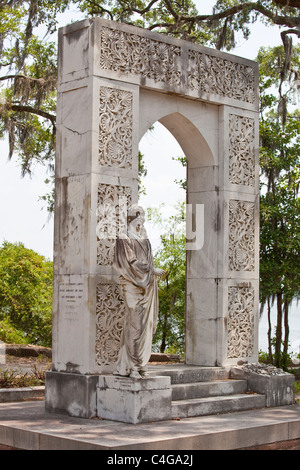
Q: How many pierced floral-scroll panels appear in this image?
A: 8